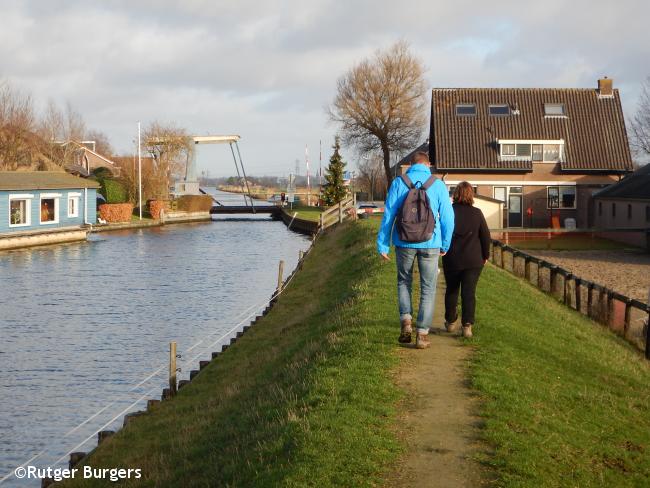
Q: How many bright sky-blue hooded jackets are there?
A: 1